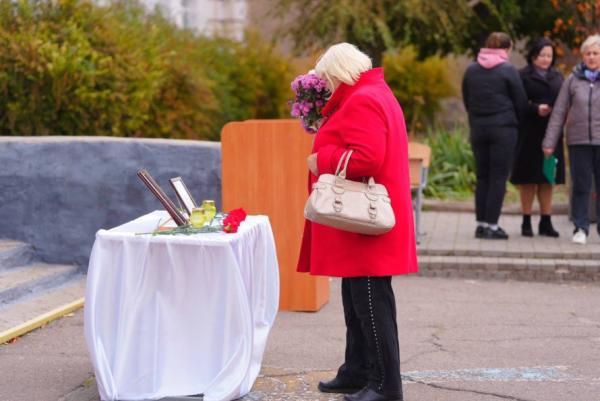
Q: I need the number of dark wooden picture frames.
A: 2